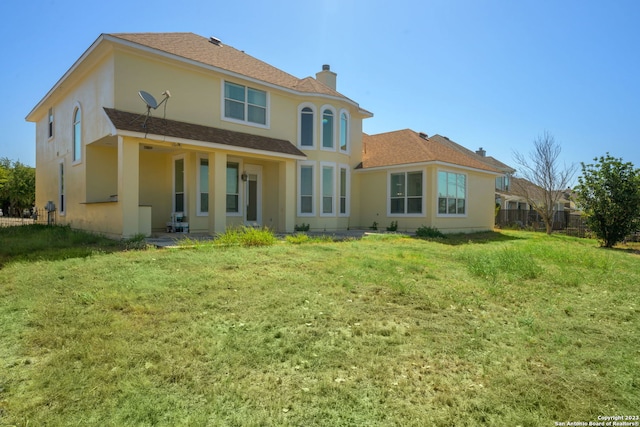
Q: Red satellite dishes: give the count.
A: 0